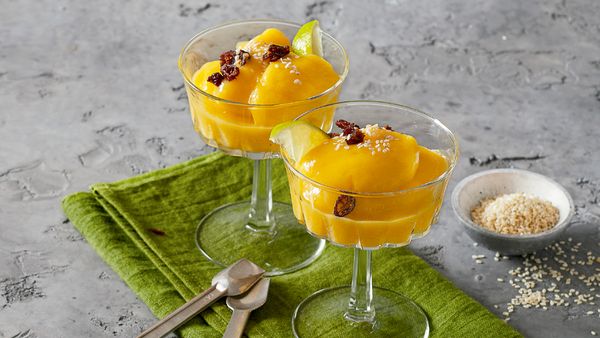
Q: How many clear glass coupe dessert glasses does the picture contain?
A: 2